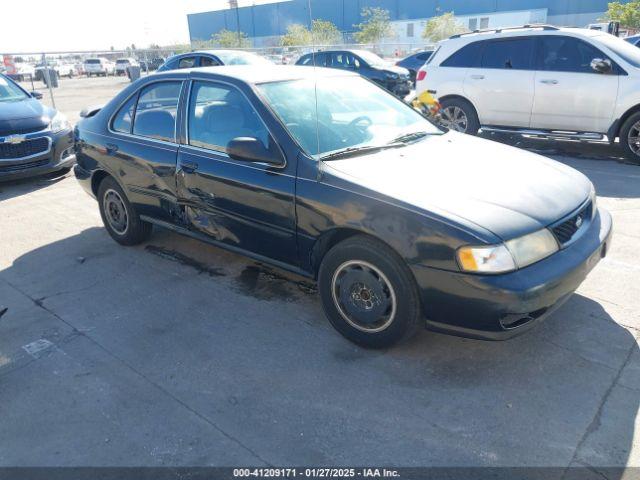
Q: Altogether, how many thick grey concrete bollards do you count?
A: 0